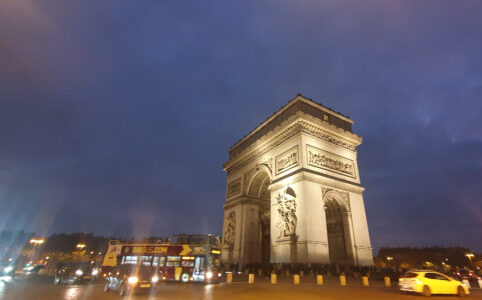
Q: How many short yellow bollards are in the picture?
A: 8